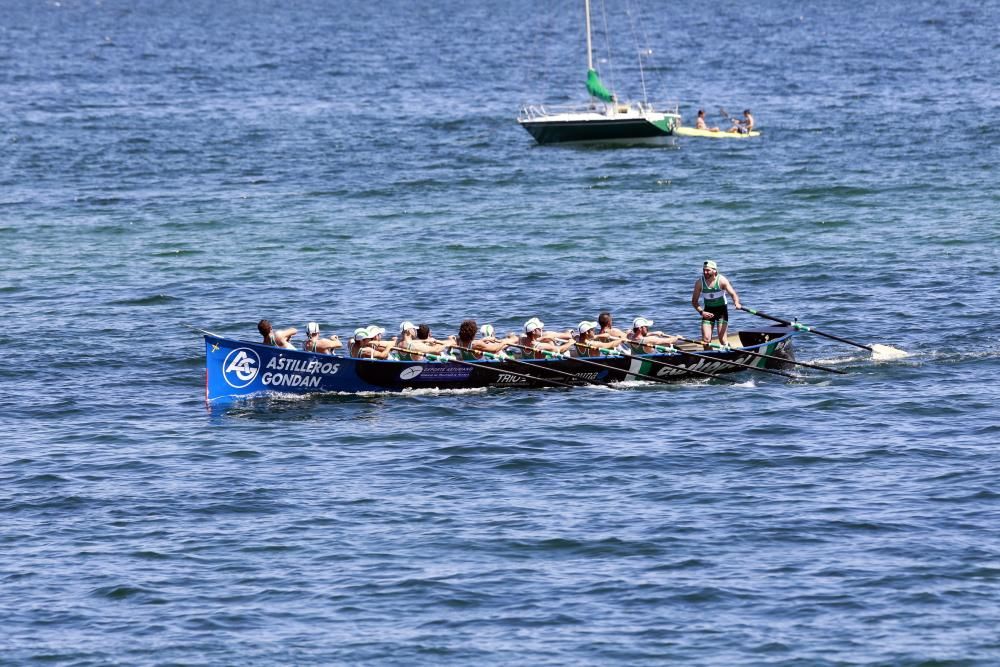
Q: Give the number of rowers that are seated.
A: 13